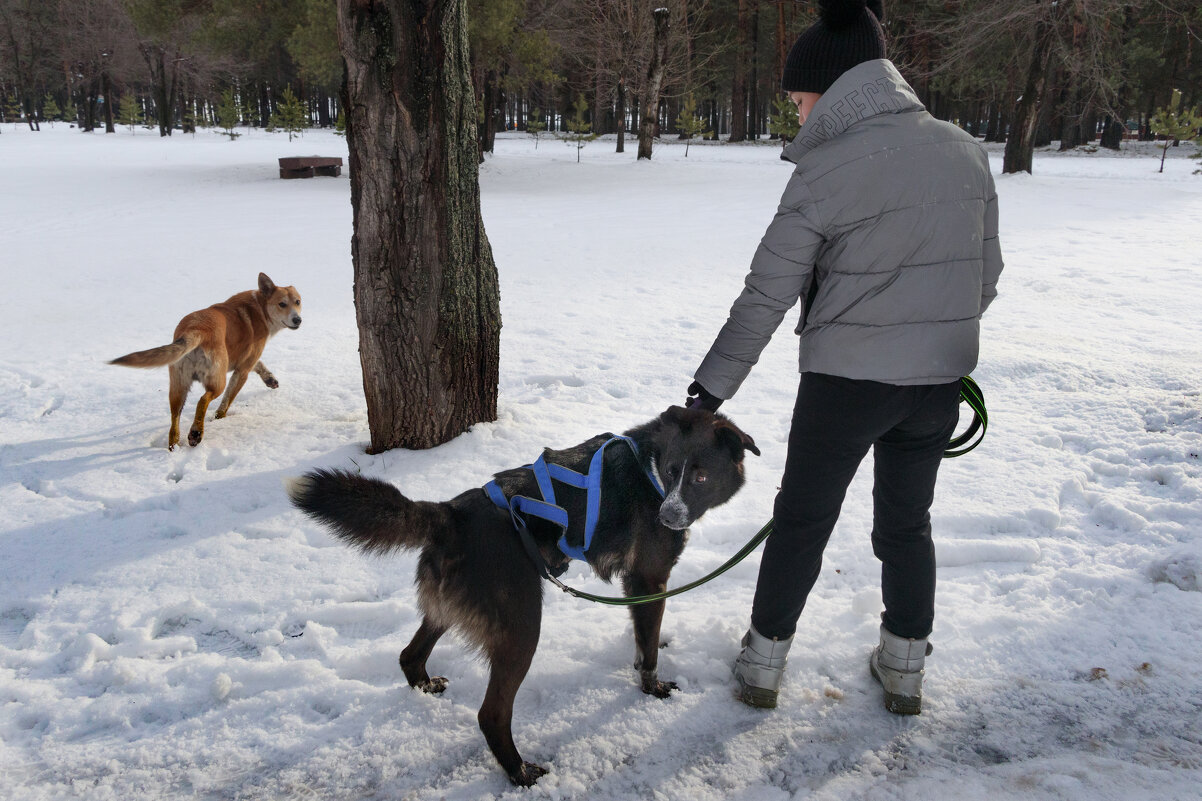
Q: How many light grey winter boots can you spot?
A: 2